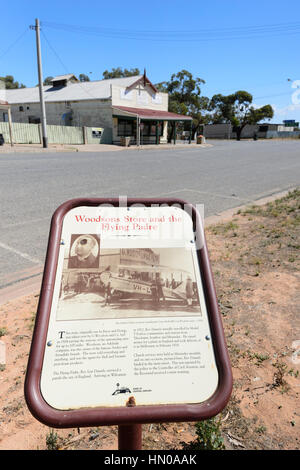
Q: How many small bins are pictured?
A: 2